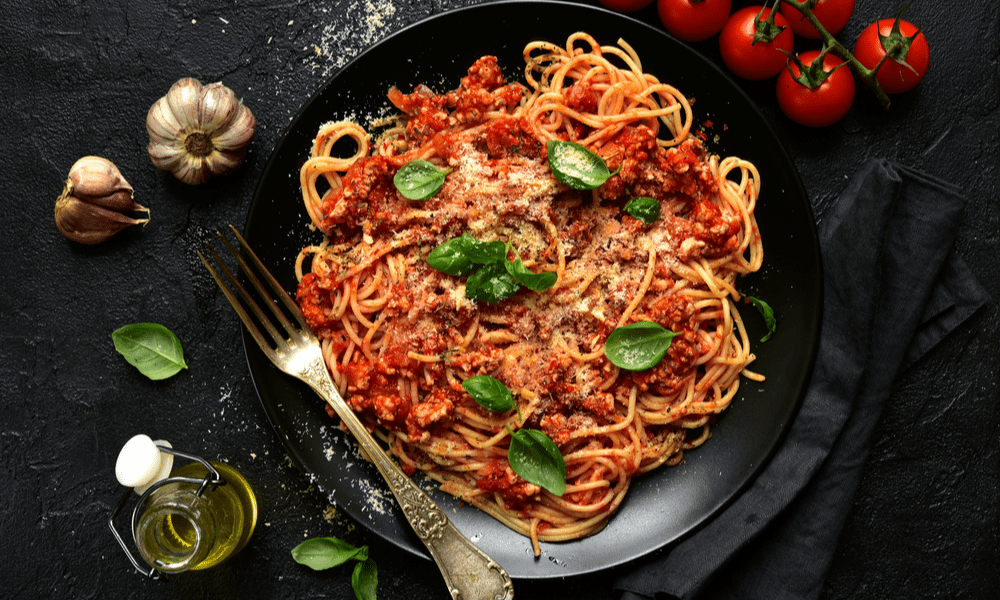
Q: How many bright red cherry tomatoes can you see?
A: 6